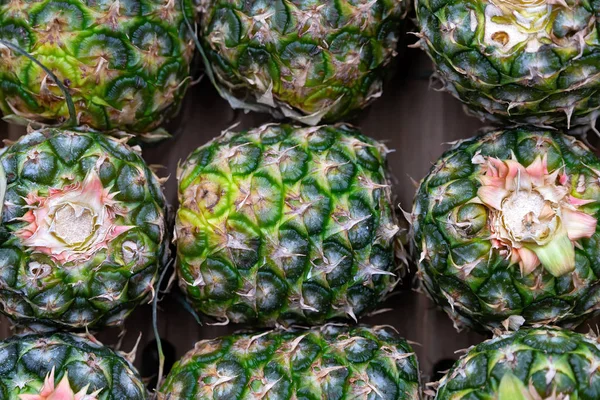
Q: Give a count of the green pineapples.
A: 9